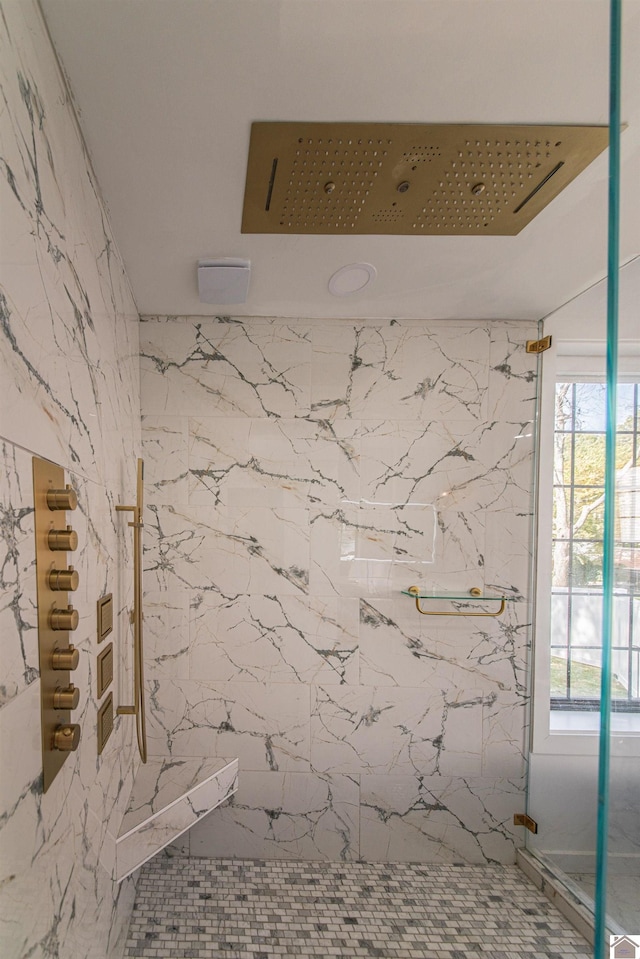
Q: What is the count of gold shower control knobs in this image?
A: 7